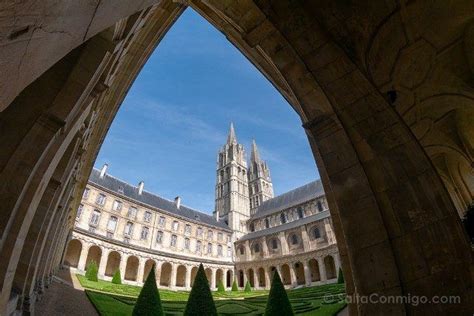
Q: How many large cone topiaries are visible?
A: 3